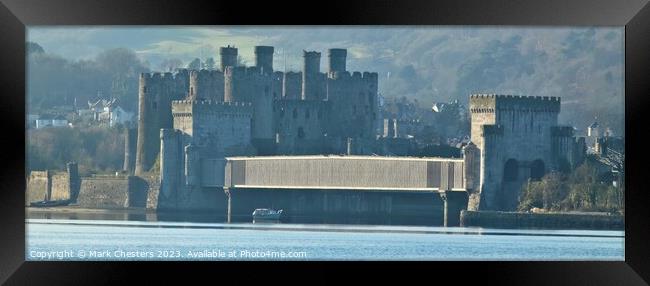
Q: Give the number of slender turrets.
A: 4